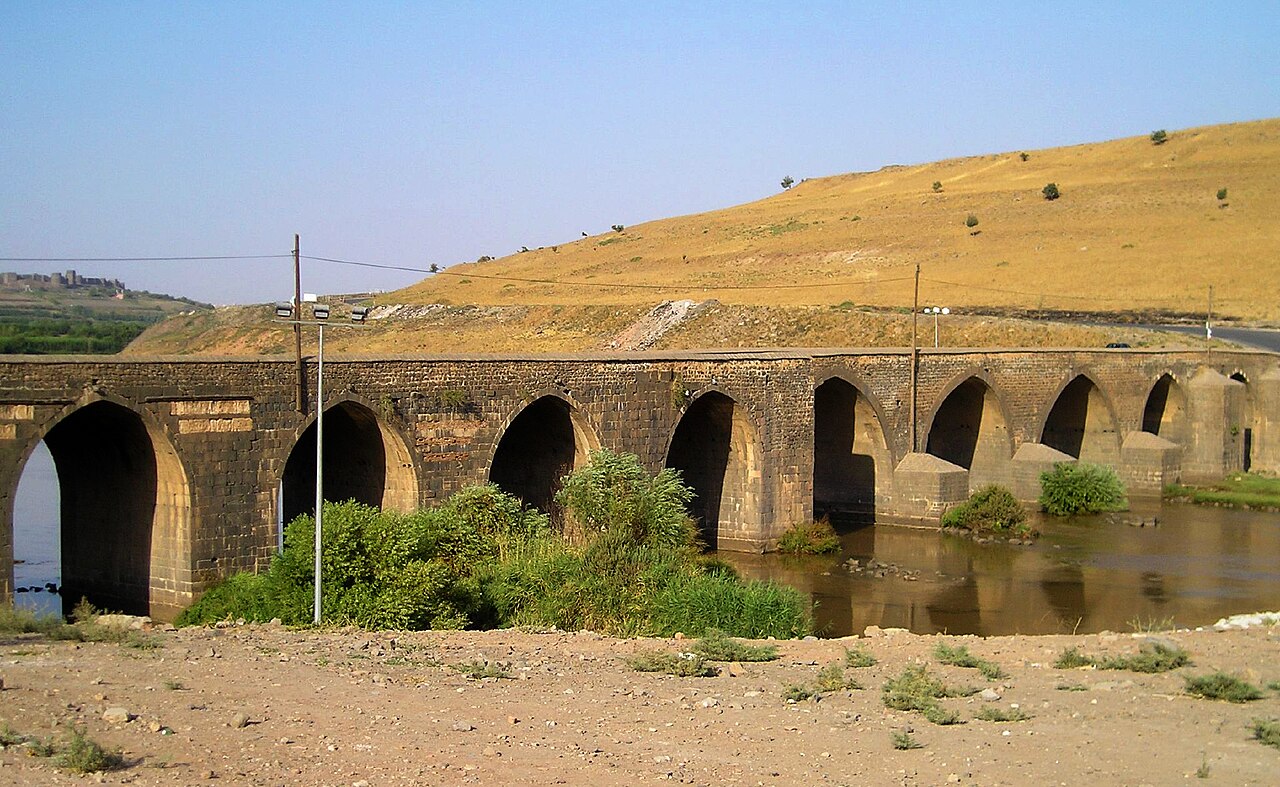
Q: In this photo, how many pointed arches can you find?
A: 9